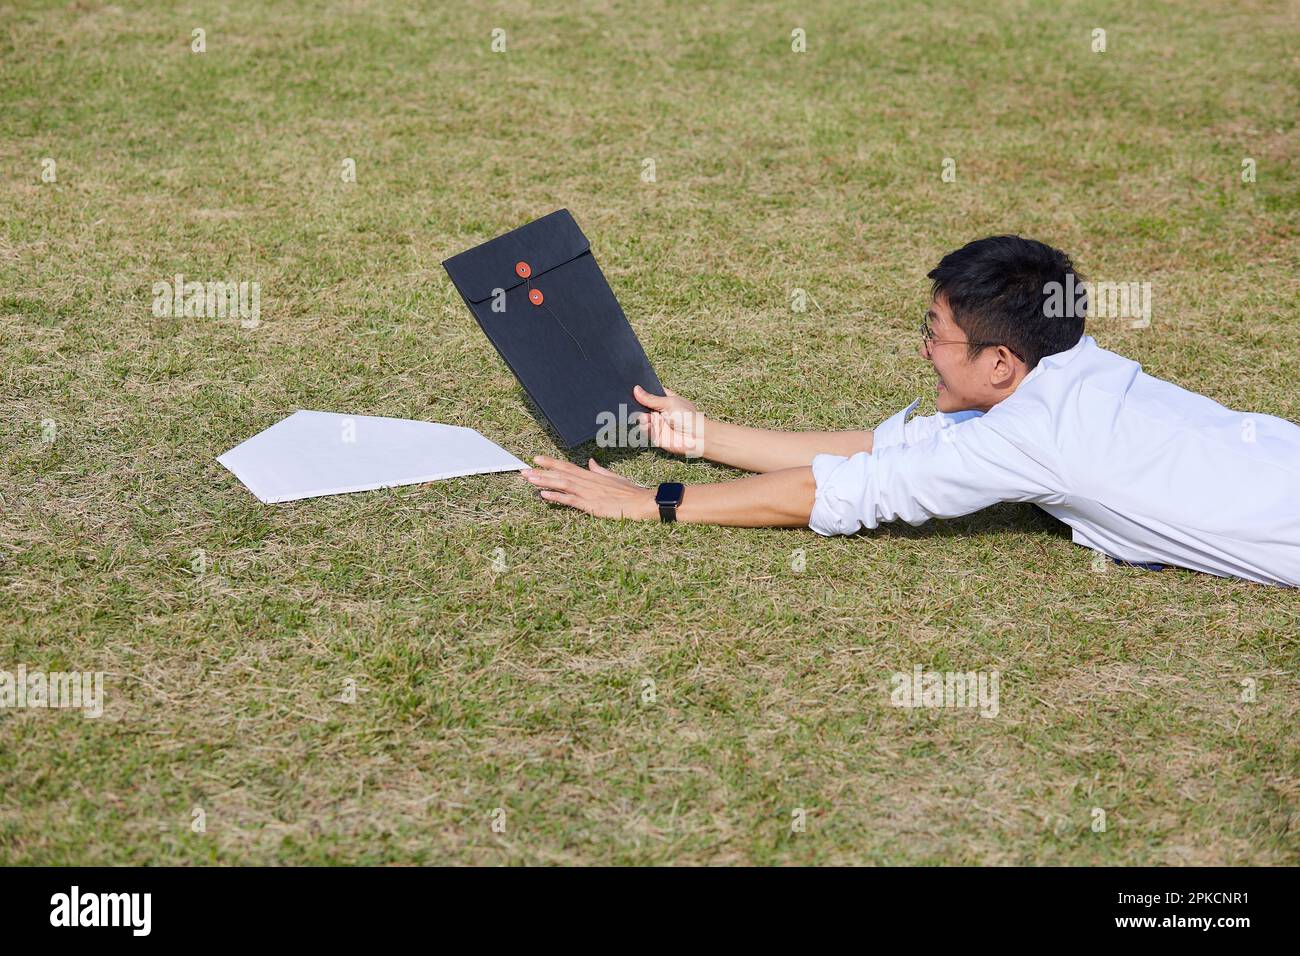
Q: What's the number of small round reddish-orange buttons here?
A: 2